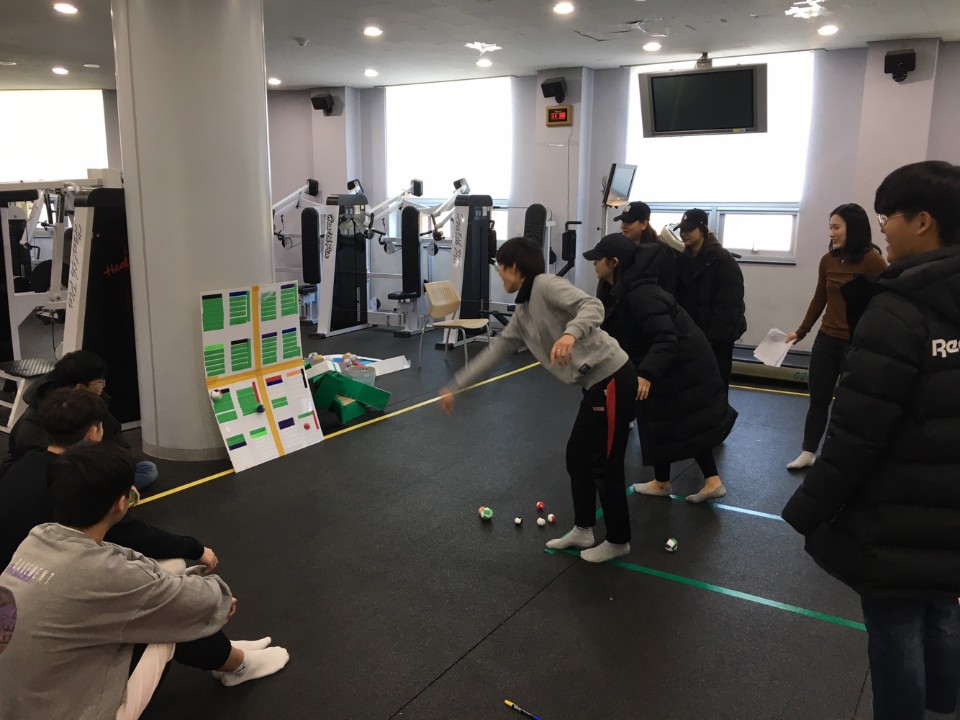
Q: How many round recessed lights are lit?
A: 9